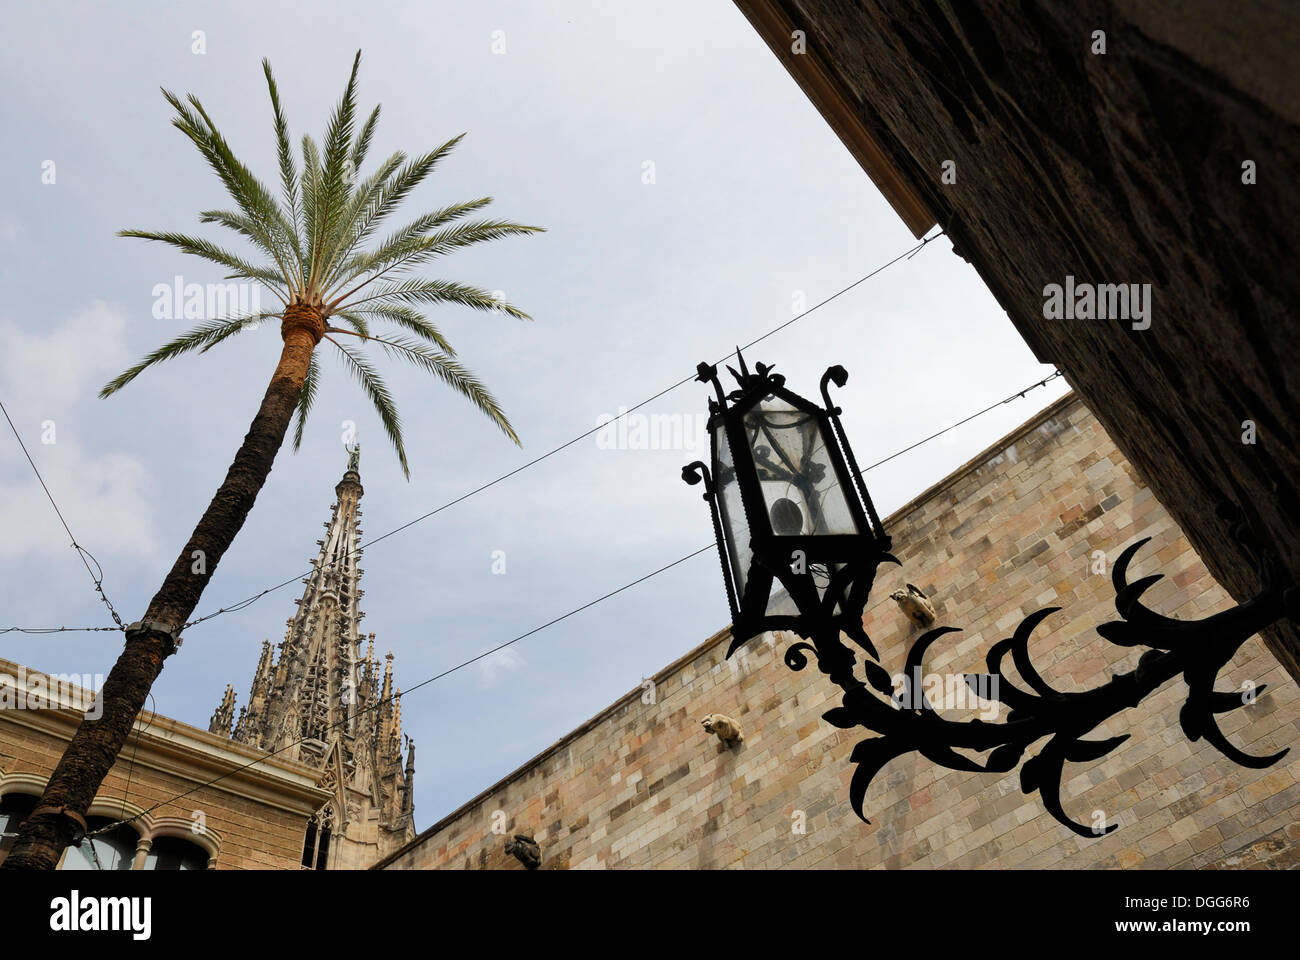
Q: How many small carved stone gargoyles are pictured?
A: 3